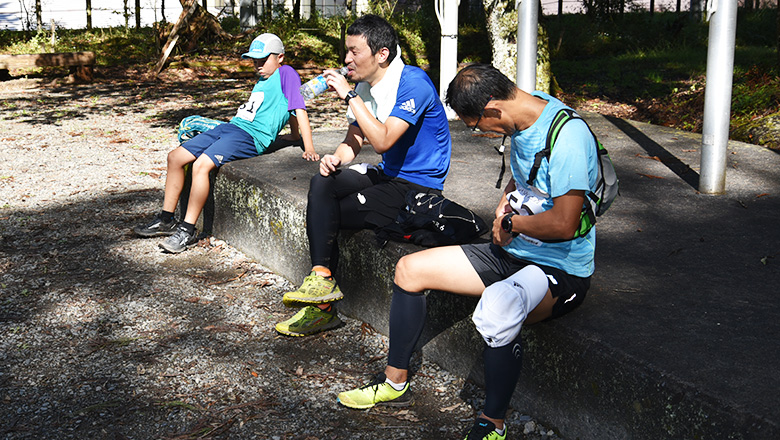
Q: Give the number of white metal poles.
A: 3